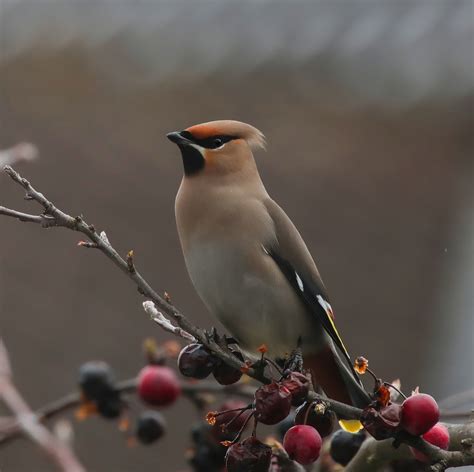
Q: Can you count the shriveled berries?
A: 4